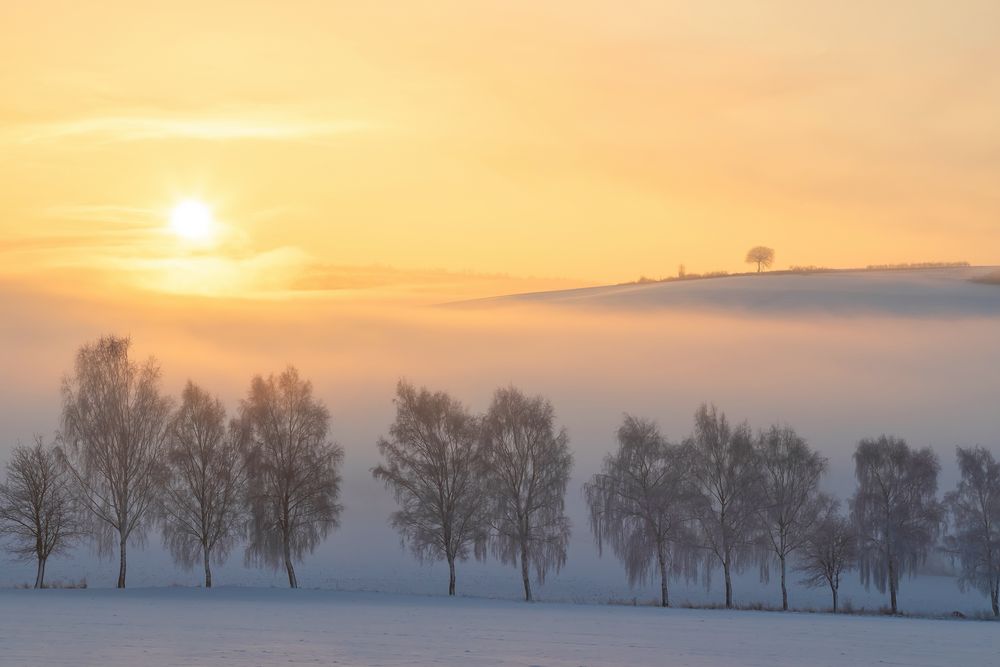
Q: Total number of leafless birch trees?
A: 12